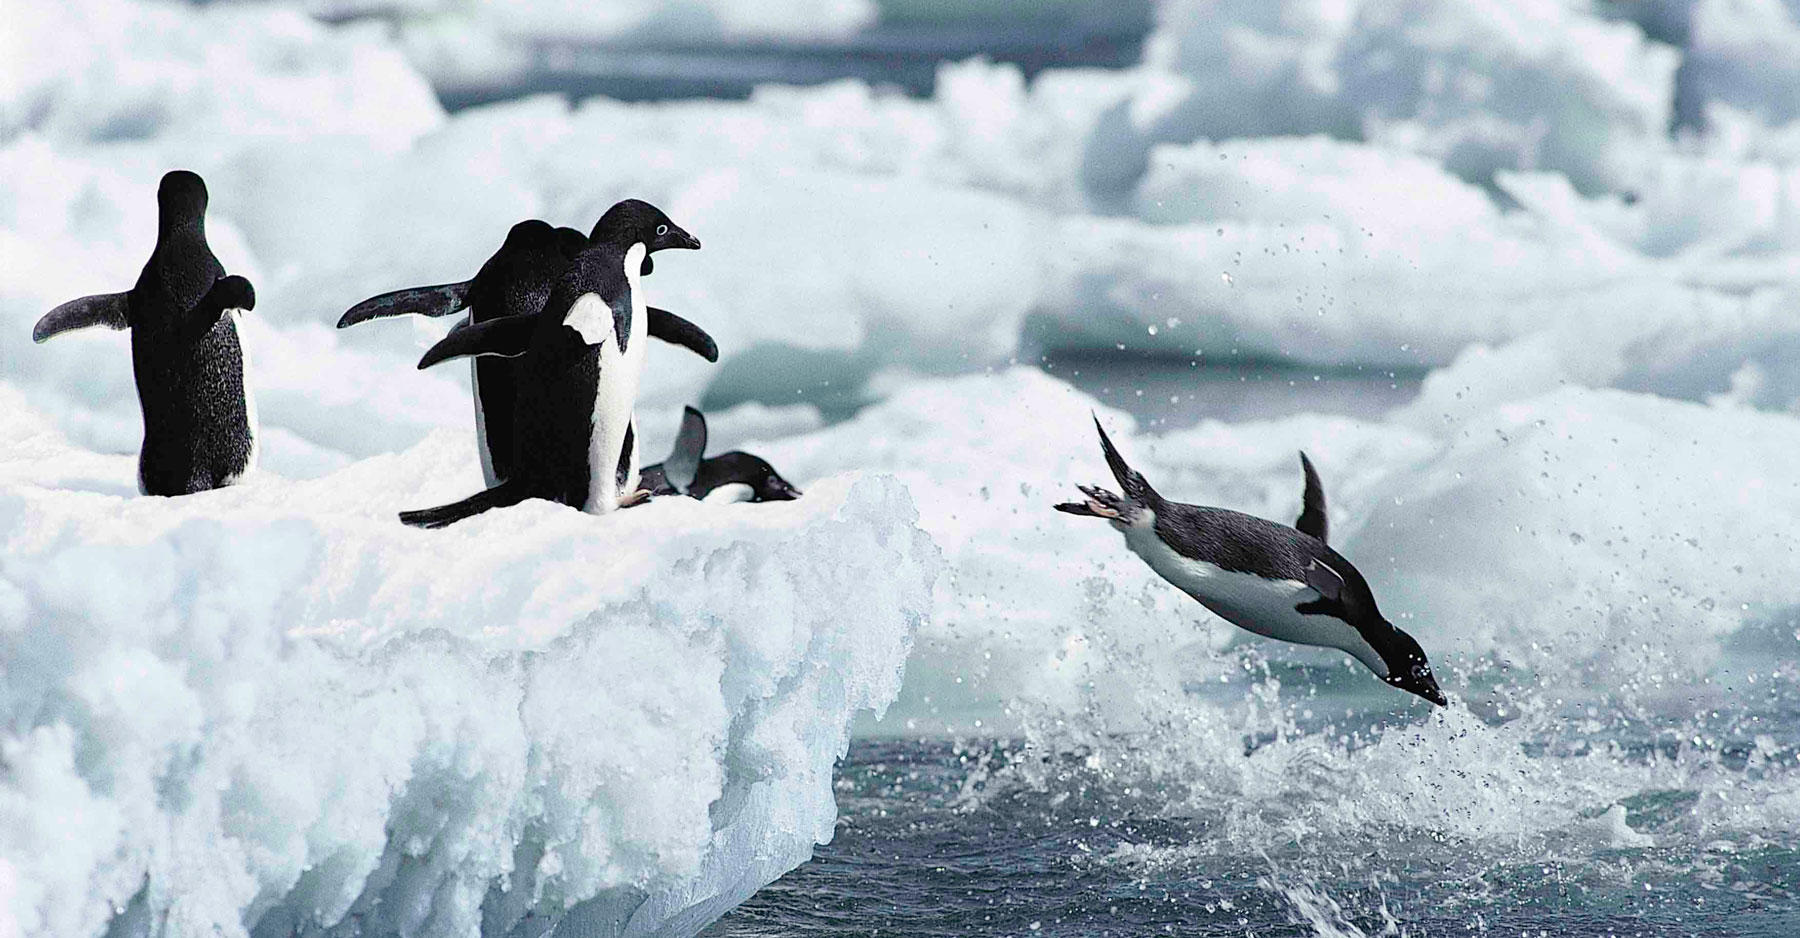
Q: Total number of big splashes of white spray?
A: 1